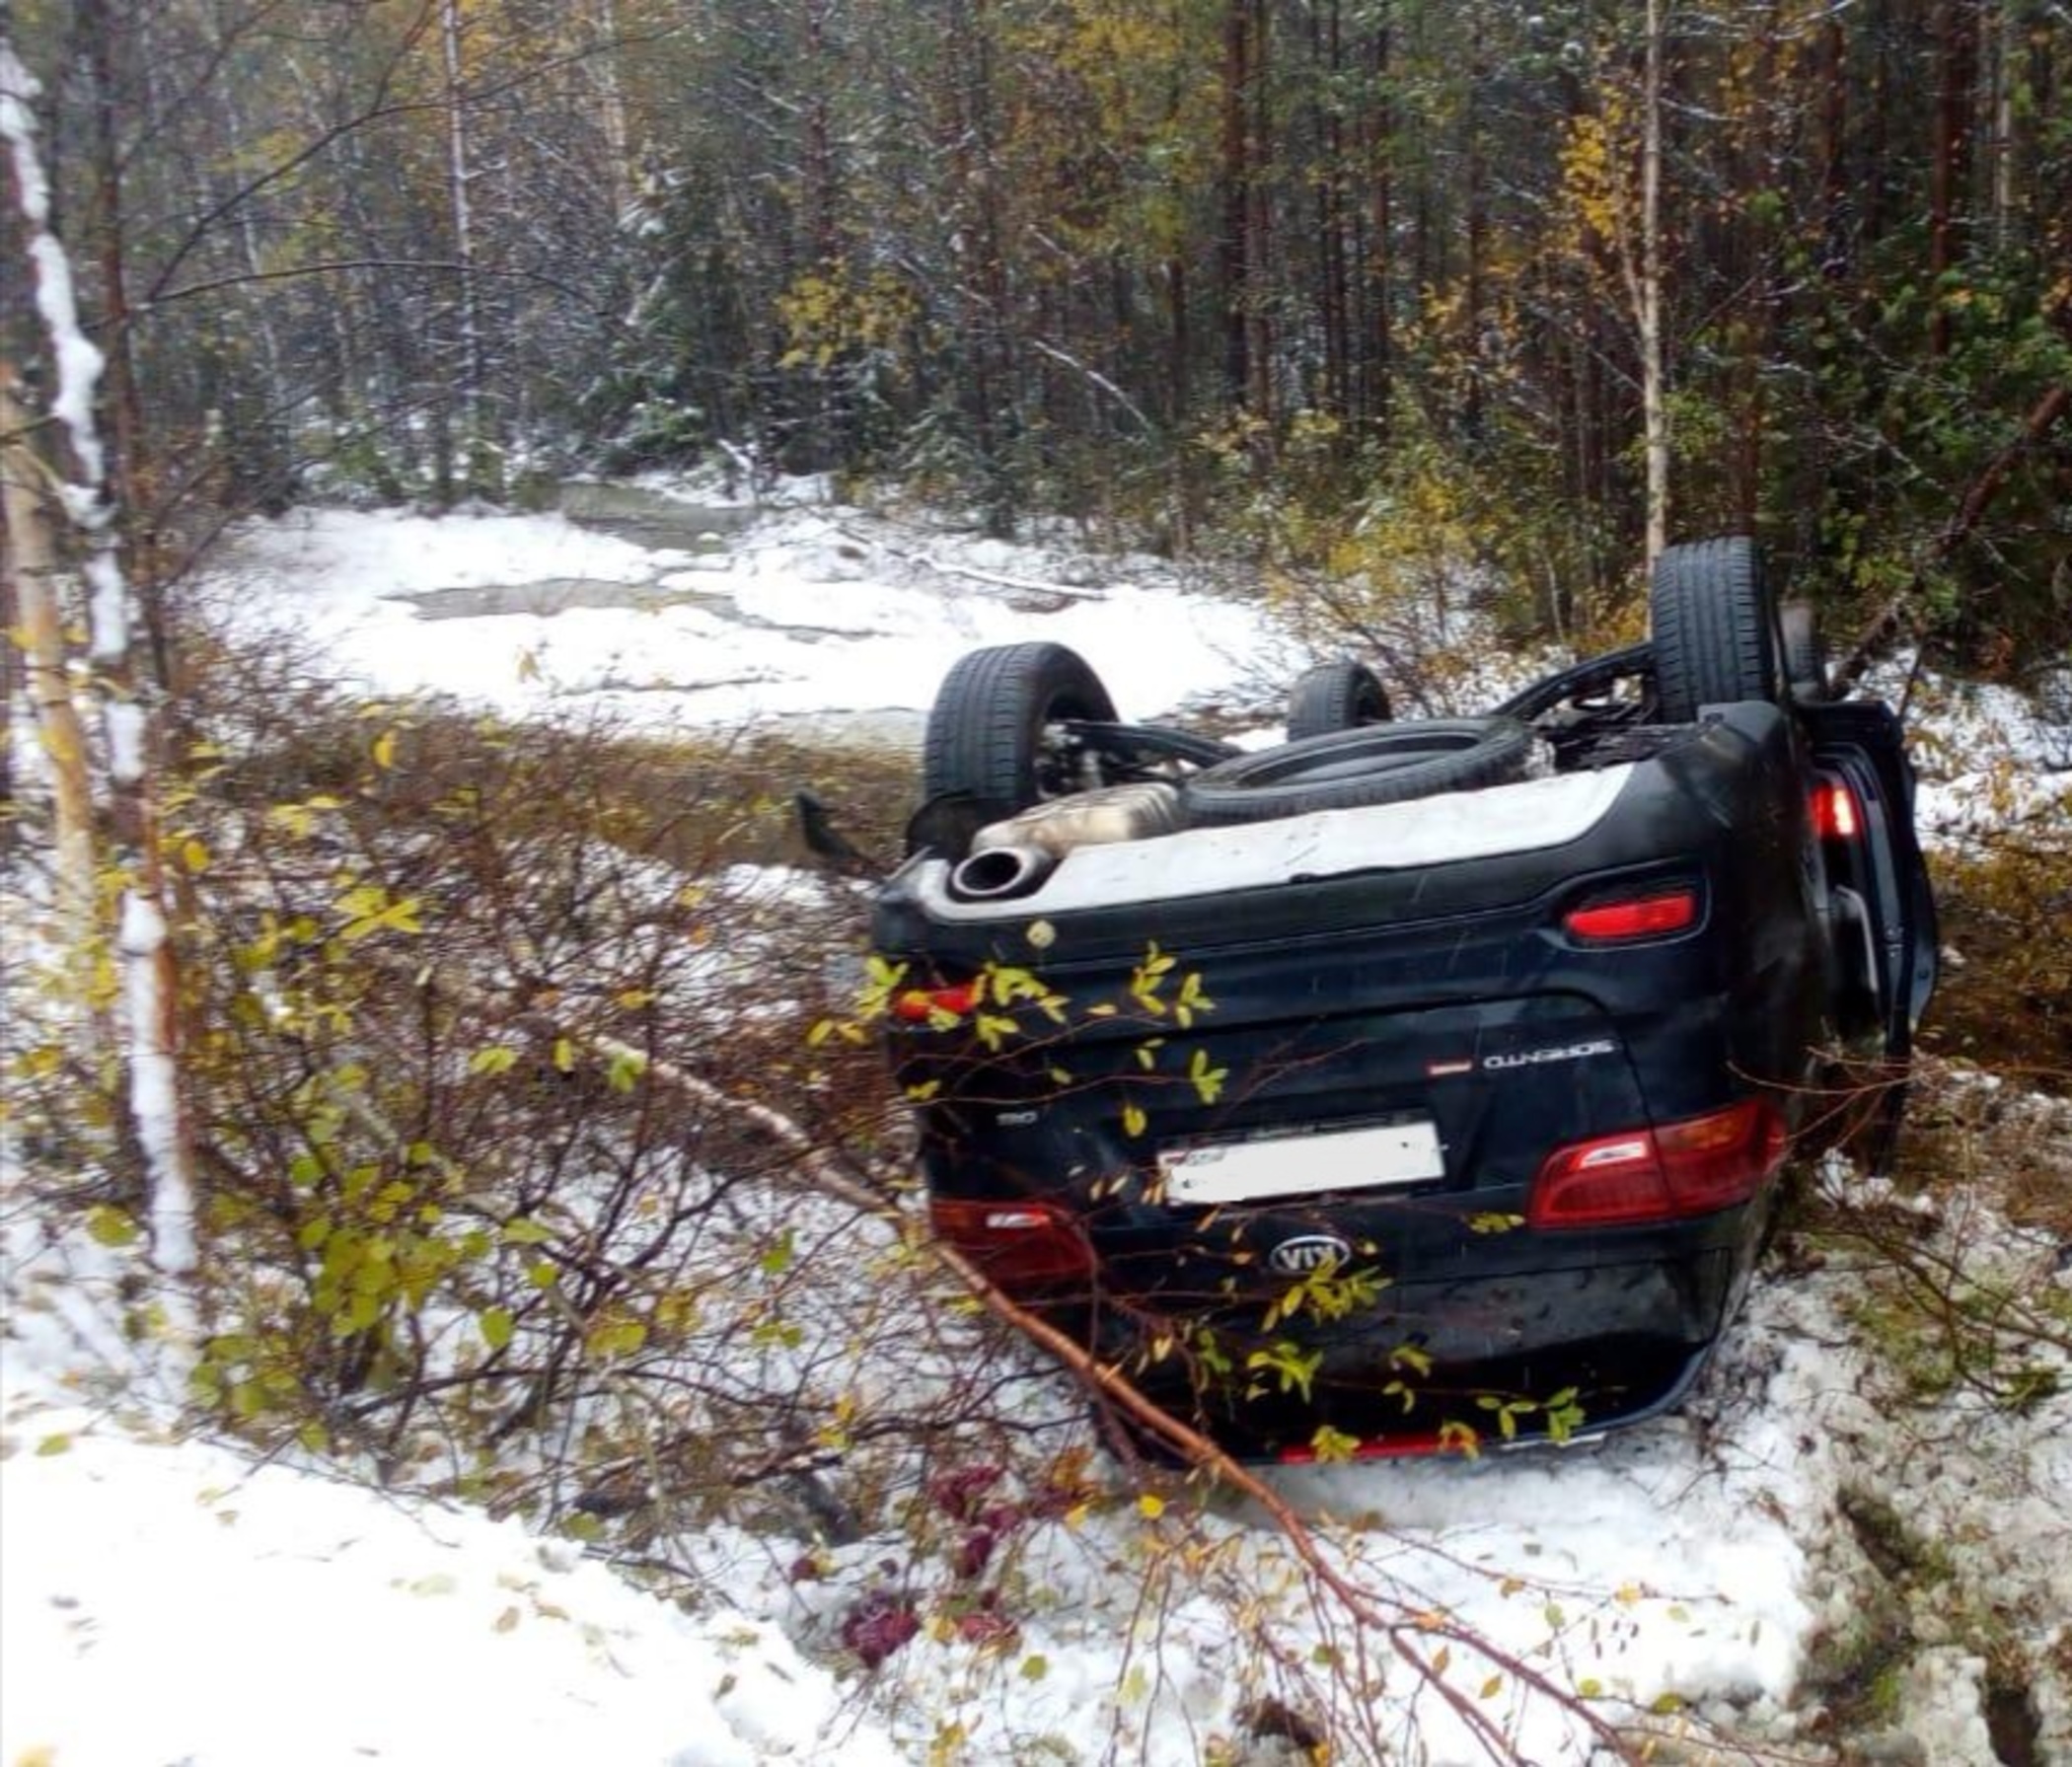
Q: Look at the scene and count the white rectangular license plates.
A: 1